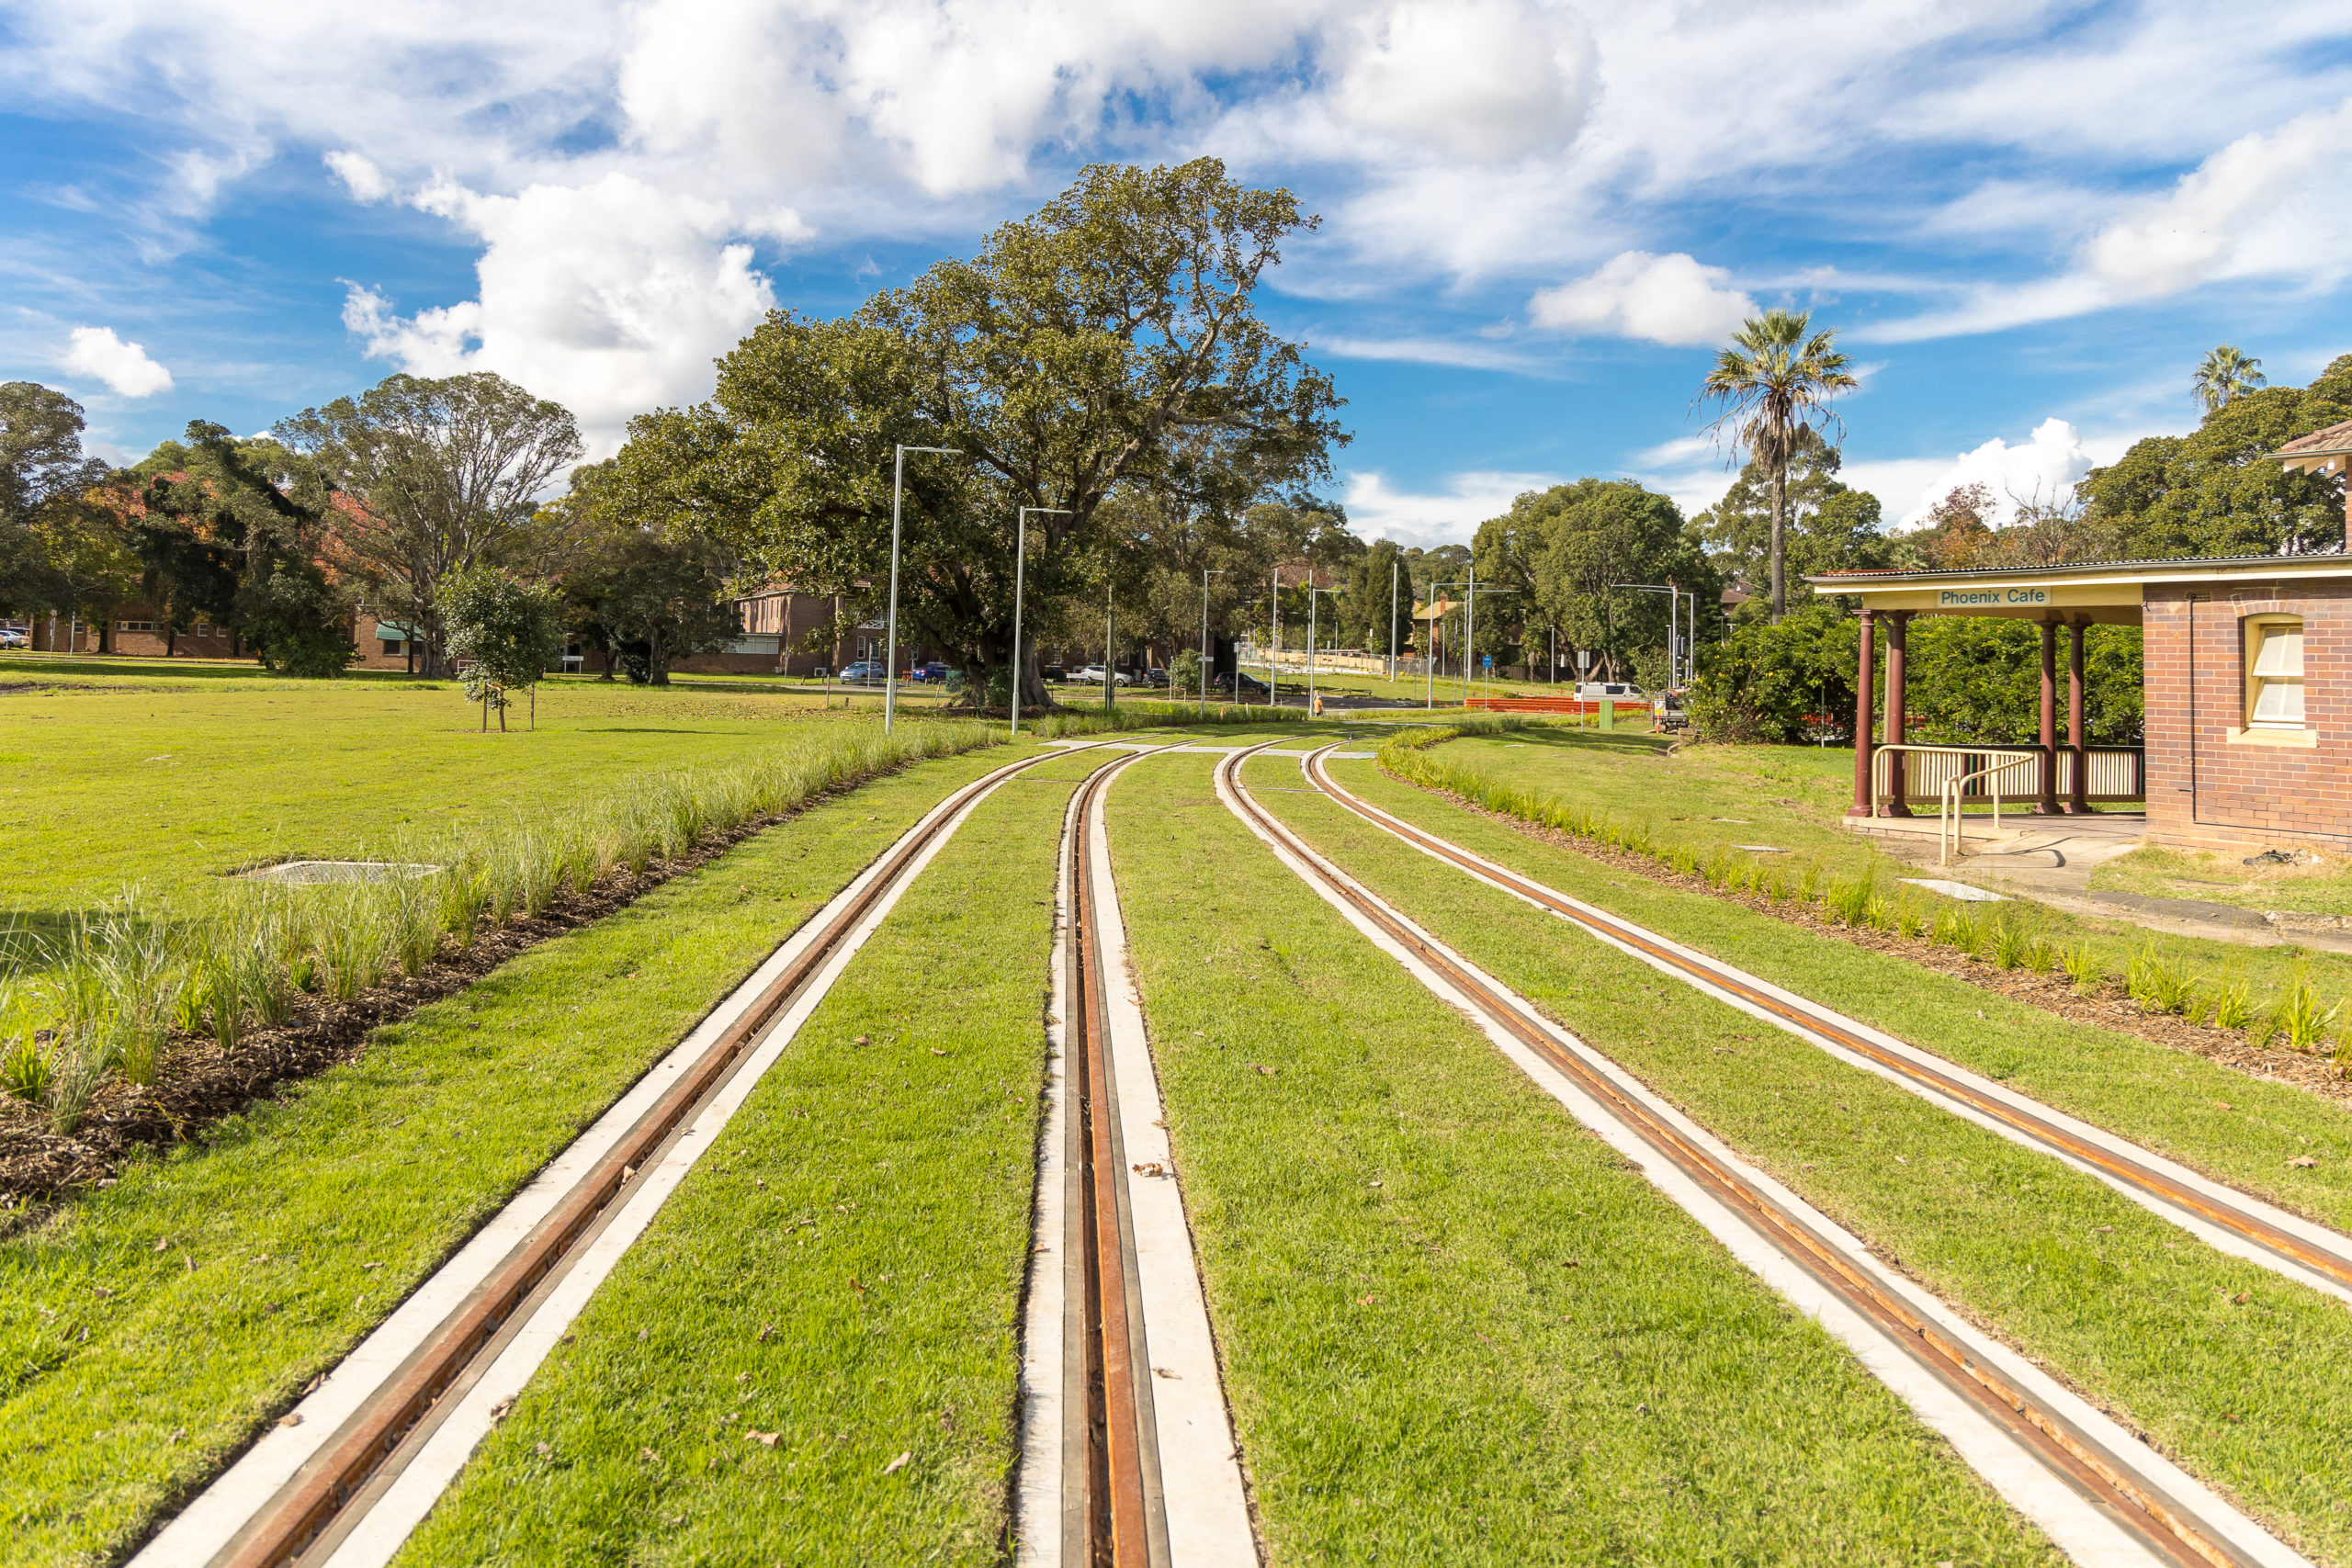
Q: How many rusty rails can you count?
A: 4